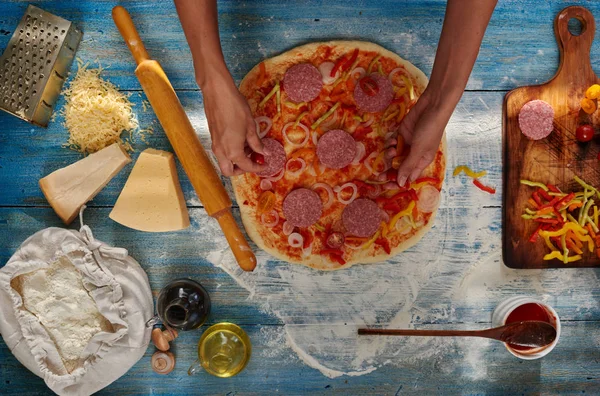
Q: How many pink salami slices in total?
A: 7